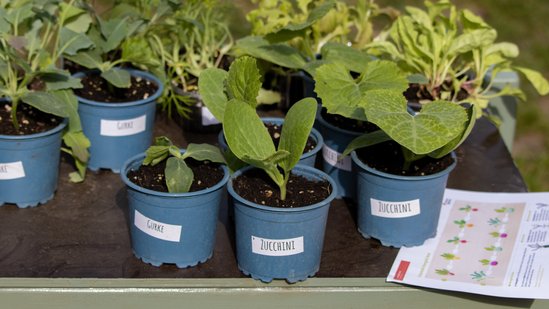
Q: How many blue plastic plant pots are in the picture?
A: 7